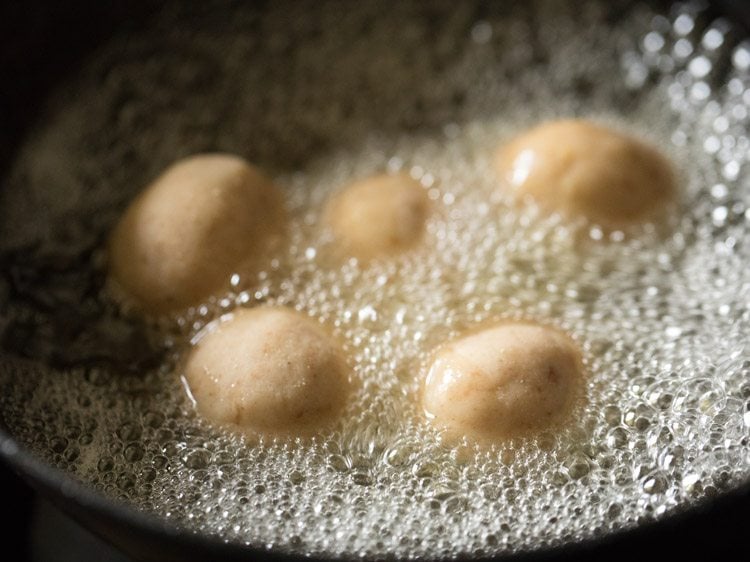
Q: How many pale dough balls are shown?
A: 5